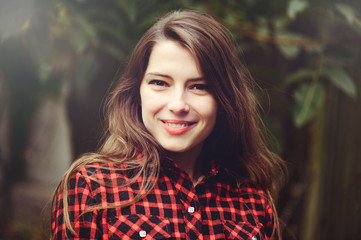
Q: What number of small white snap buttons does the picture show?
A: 3